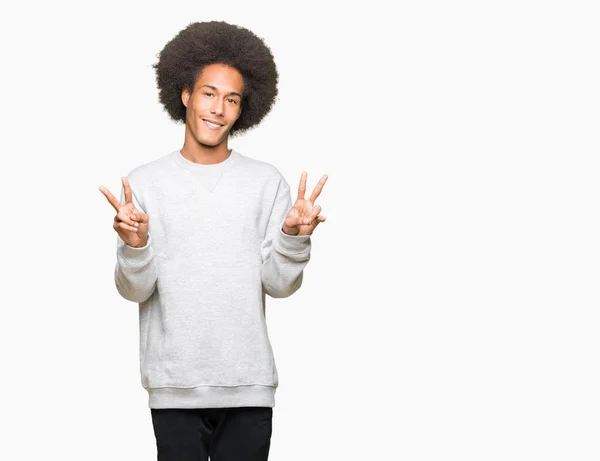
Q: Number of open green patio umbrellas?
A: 0